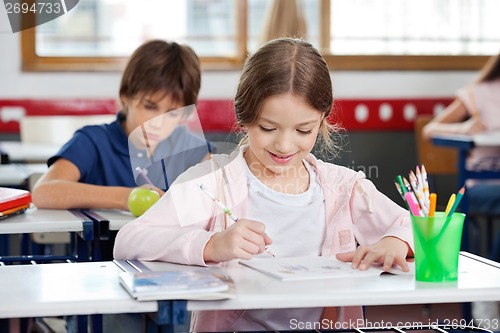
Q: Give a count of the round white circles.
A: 4